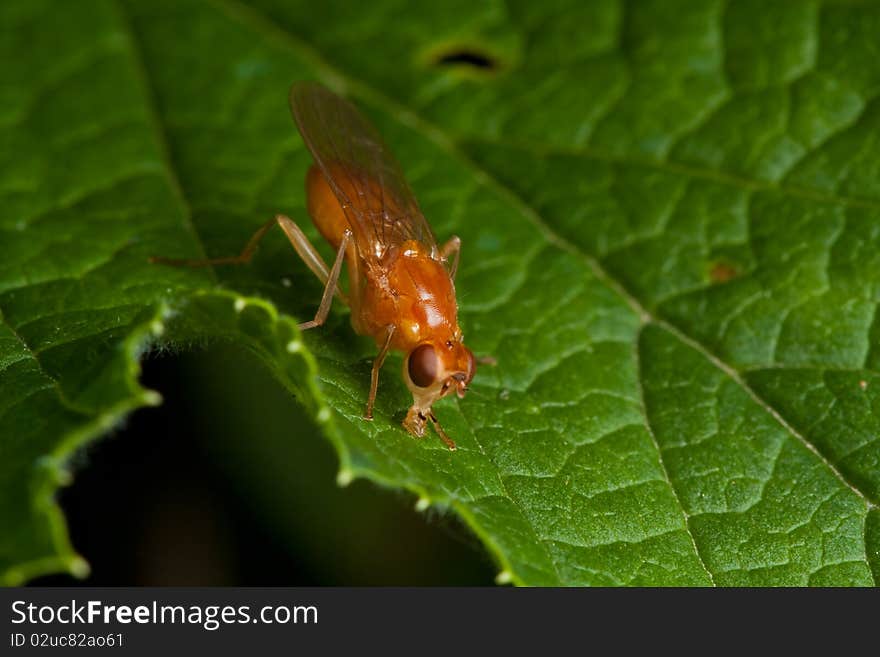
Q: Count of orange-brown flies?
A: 1